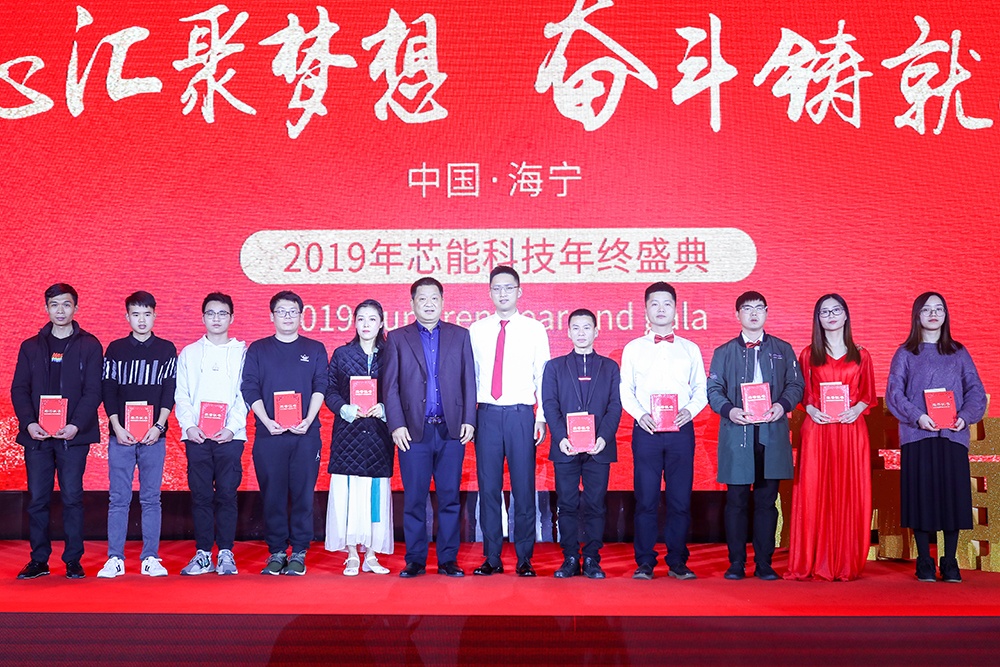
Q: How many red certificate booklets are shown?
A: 10